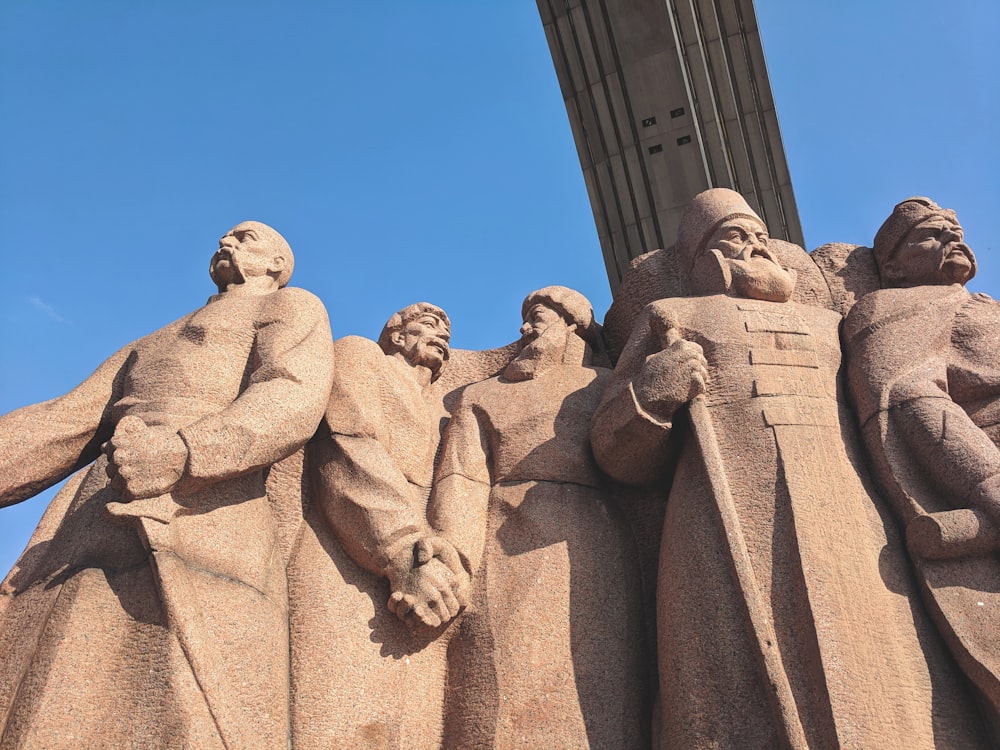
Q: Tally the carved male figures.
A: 5